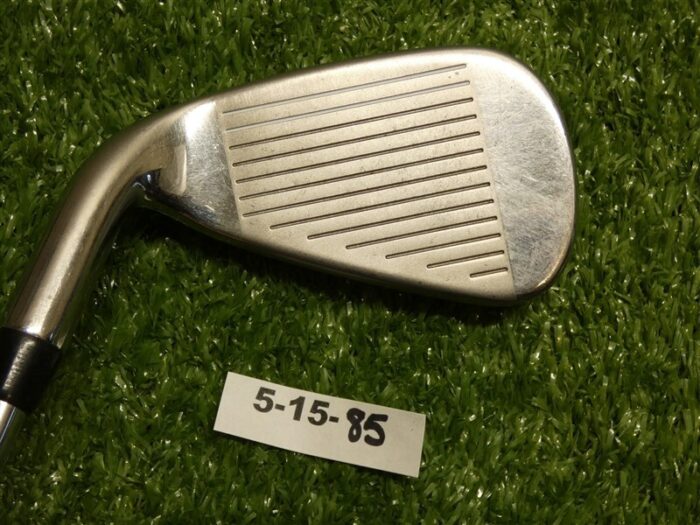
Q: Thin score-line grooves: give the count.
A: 13